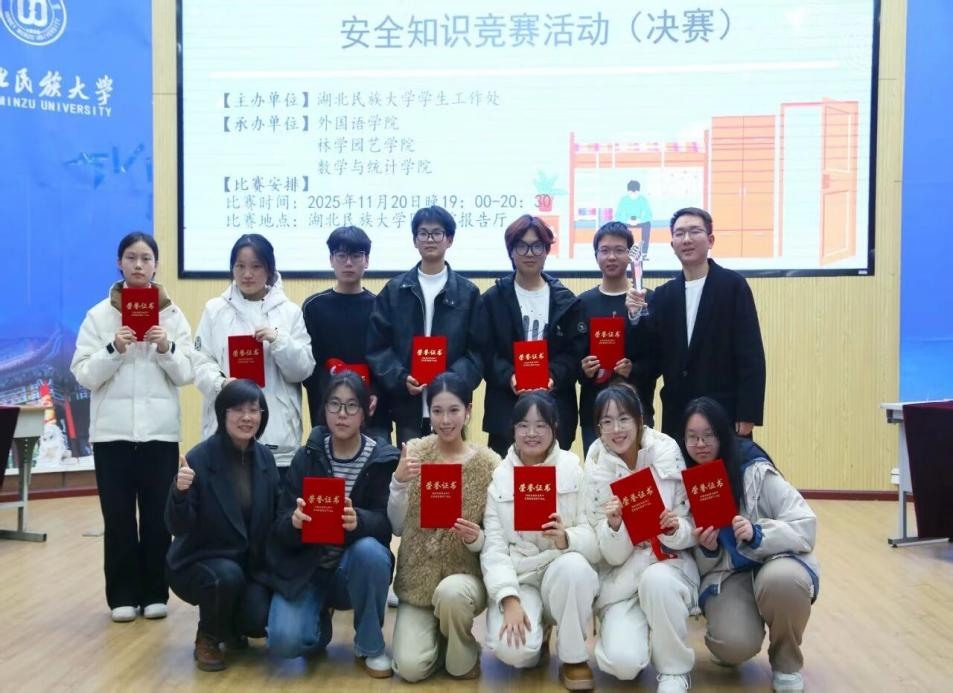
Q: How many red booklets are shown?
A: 11